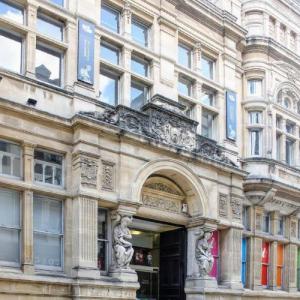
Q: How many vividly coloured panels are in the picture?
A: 5